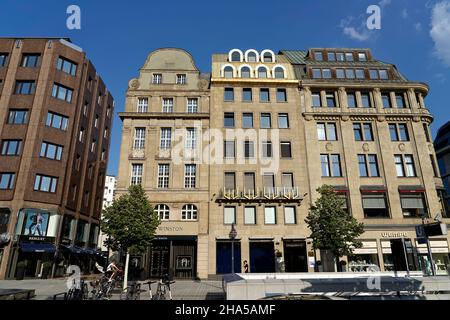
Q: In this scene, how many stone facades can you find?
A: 3